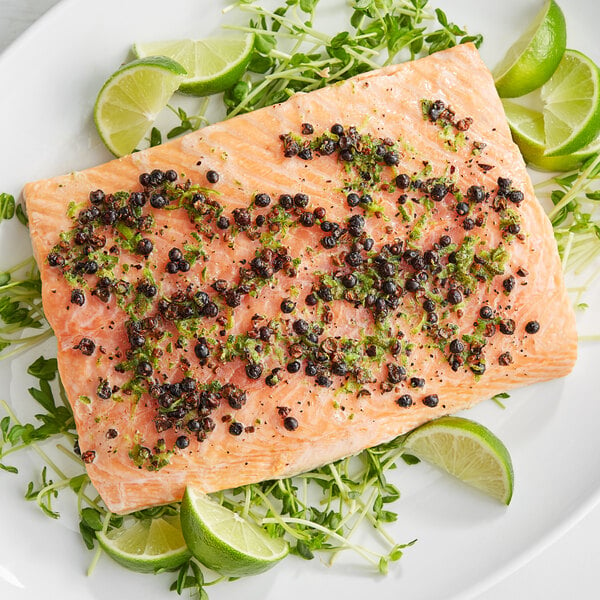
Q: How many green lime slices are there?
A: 8